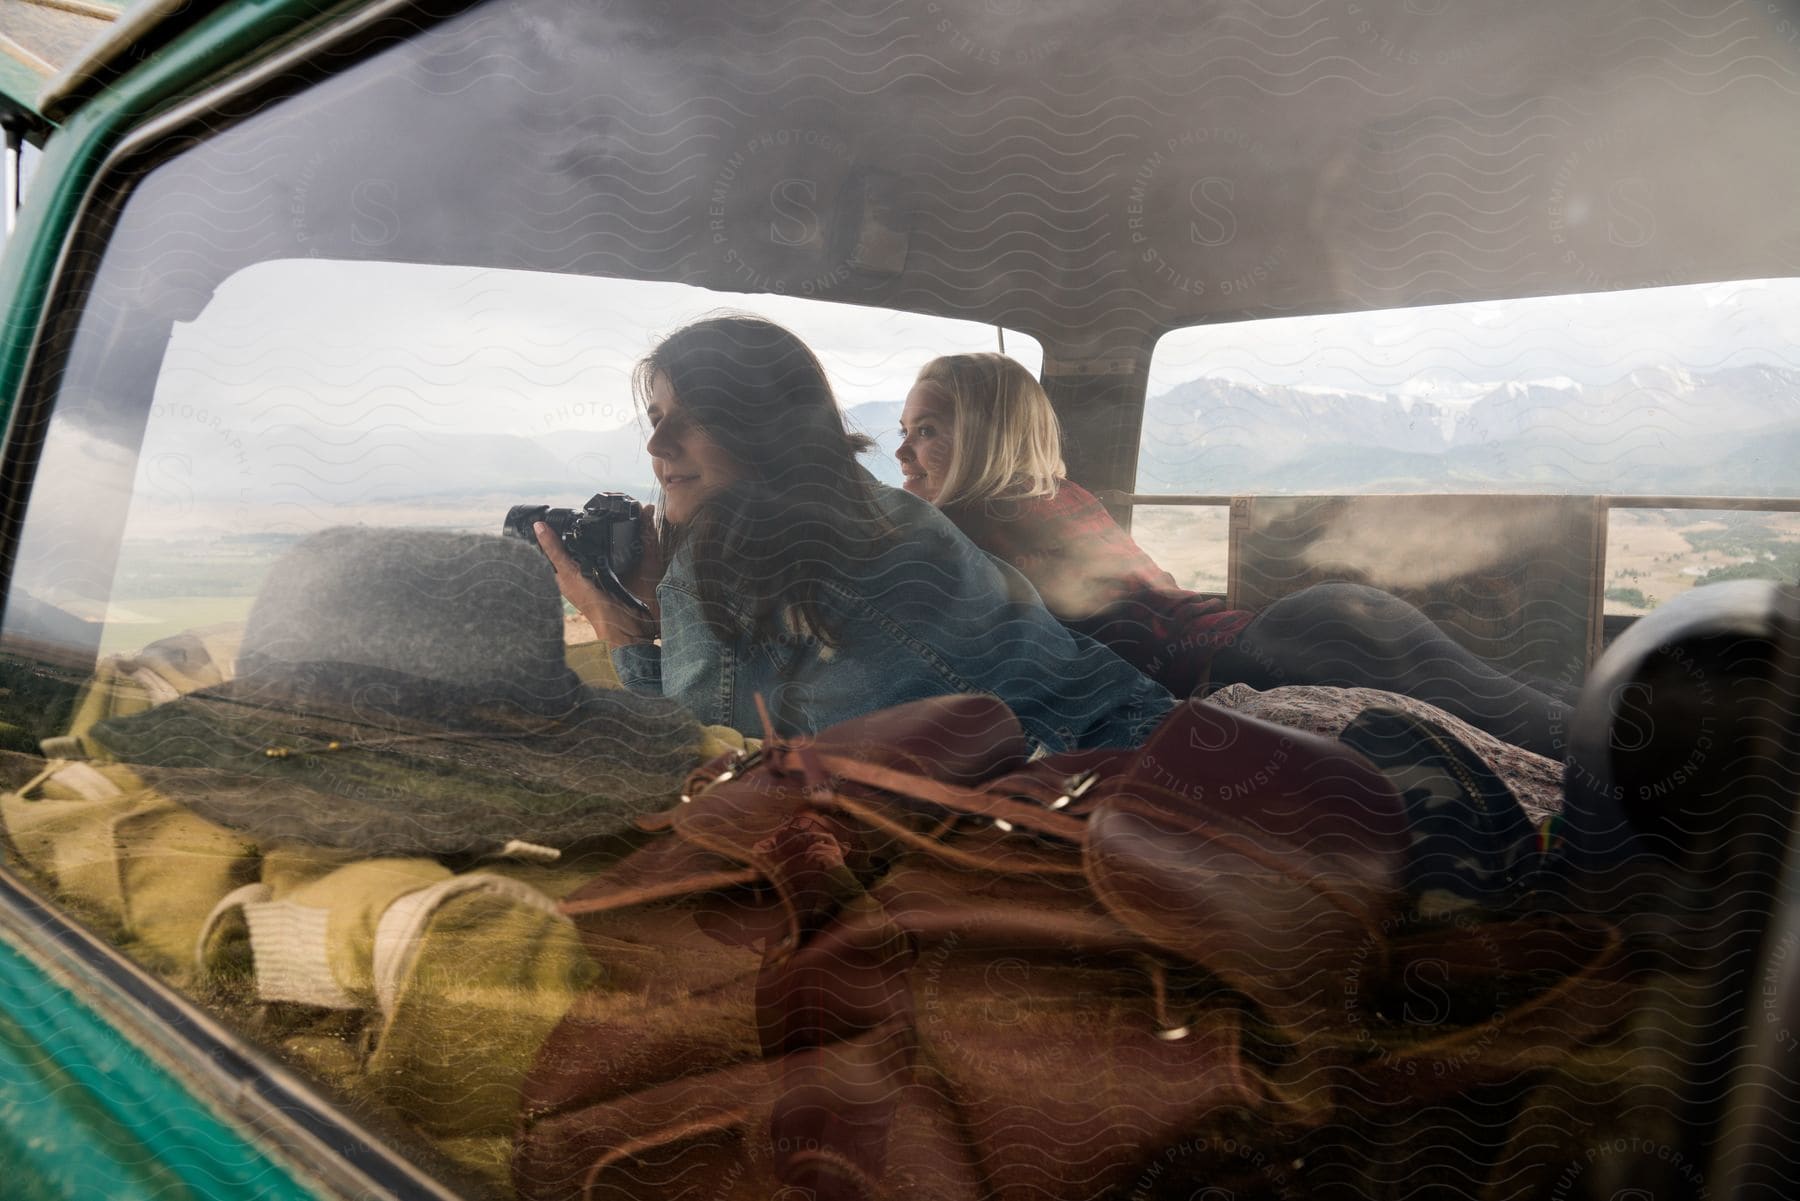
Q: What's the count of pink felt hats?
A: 0